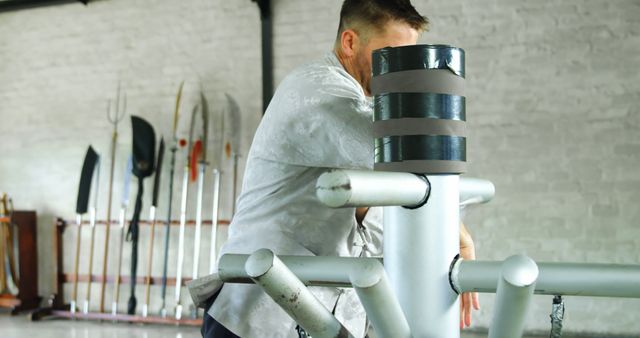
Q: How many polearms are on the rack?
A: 11